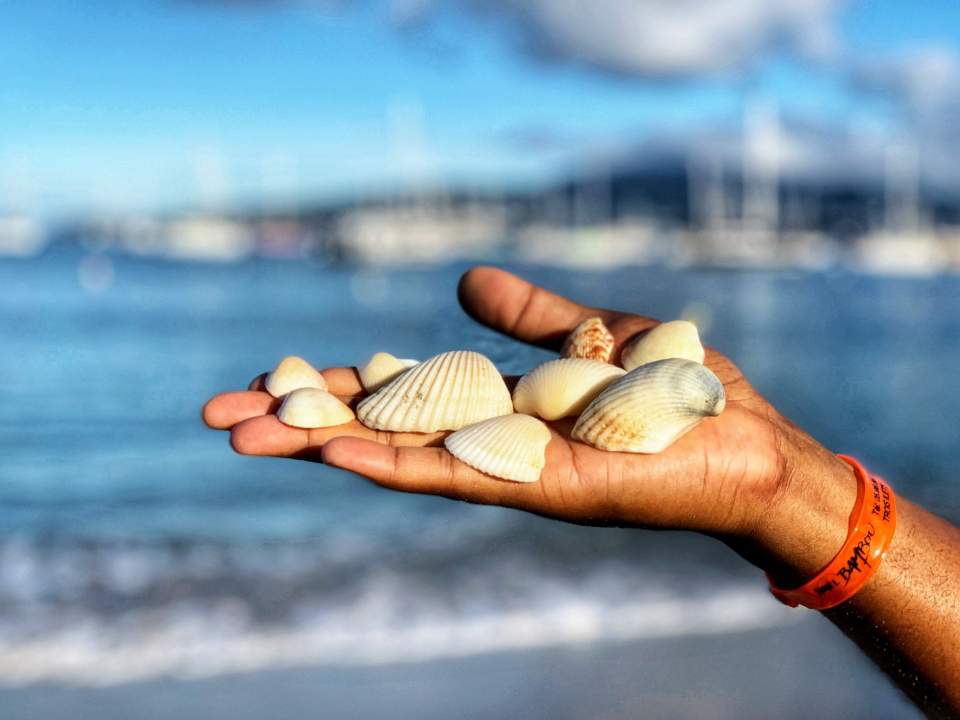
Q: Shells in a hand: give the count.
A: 9